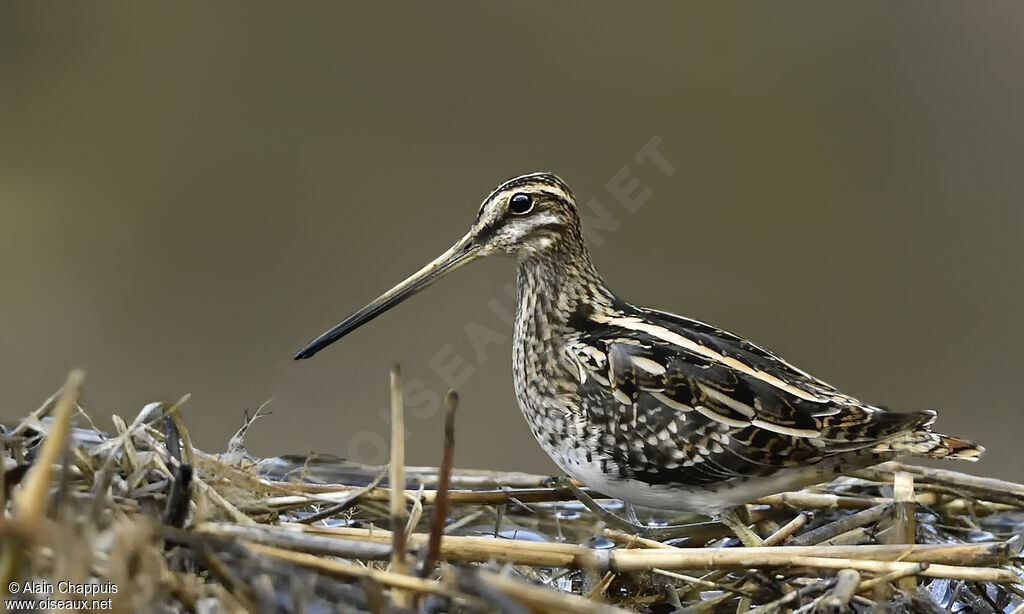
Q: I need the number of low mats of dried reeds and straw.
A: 1